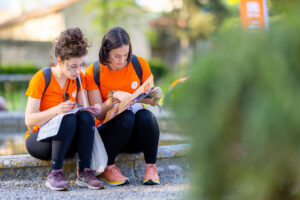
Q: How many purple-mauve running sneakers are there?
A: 2